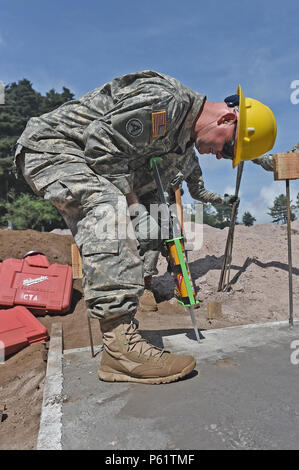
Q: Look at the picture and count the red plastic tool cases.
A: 2